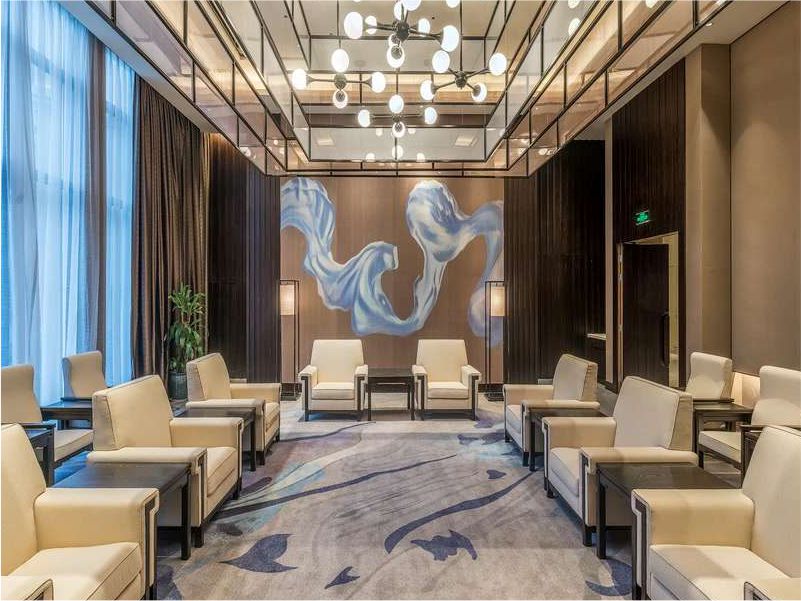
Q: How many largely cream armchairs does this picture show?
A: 12